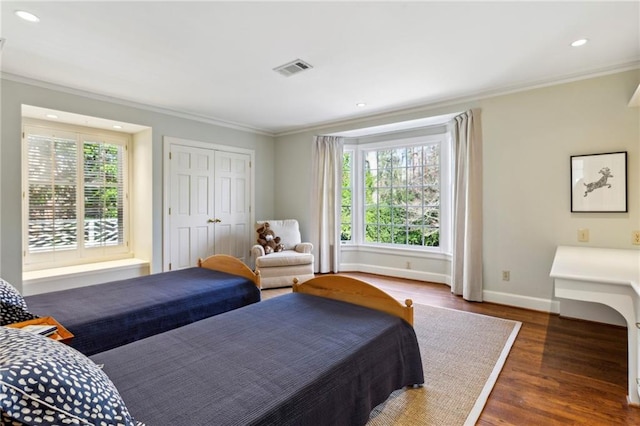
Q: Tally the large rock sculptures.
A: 0